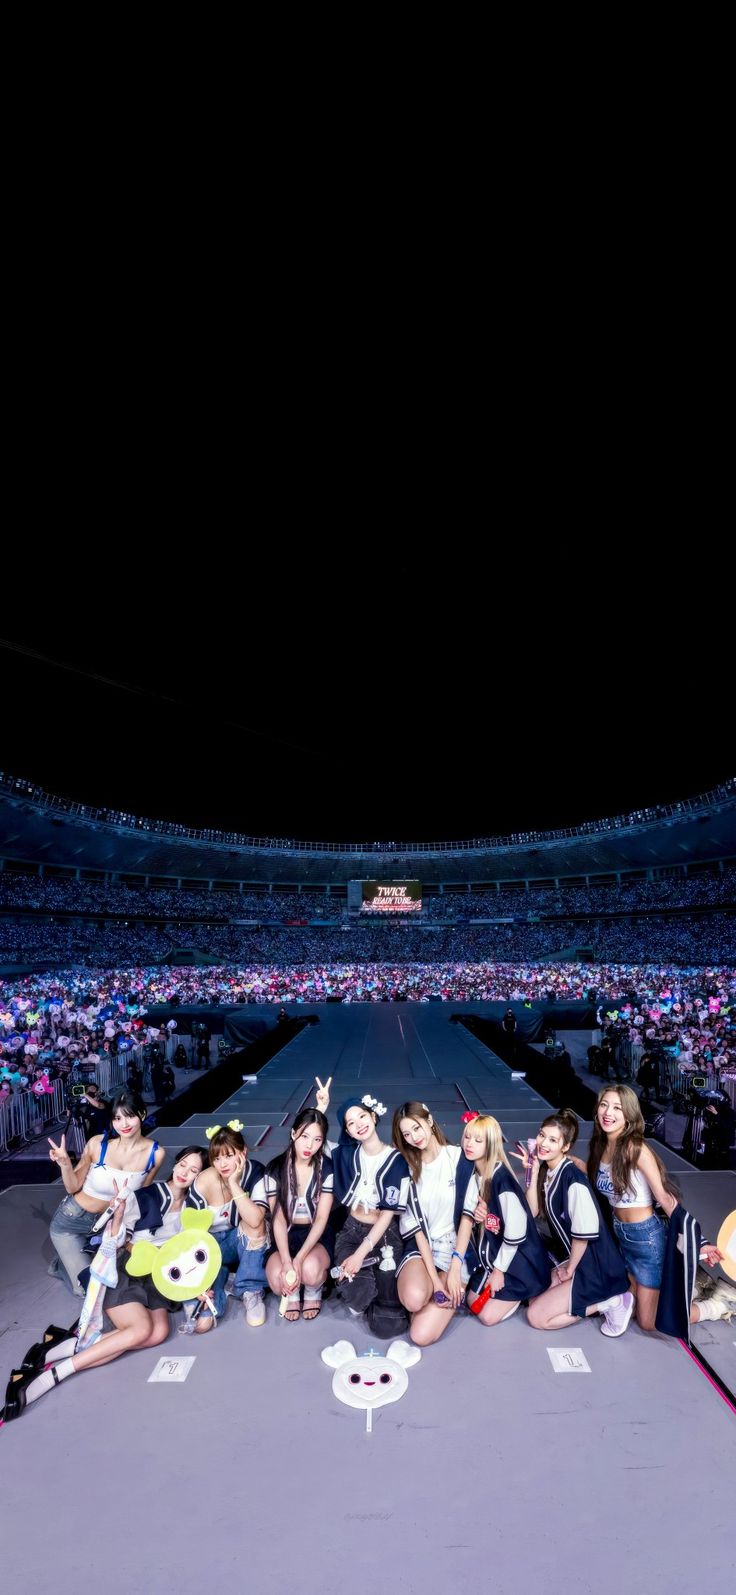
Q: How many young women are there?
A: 9